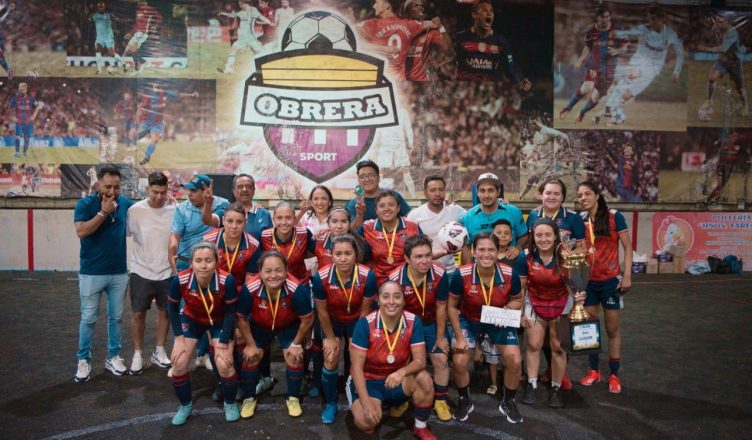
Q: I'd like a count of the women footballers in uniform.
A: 13